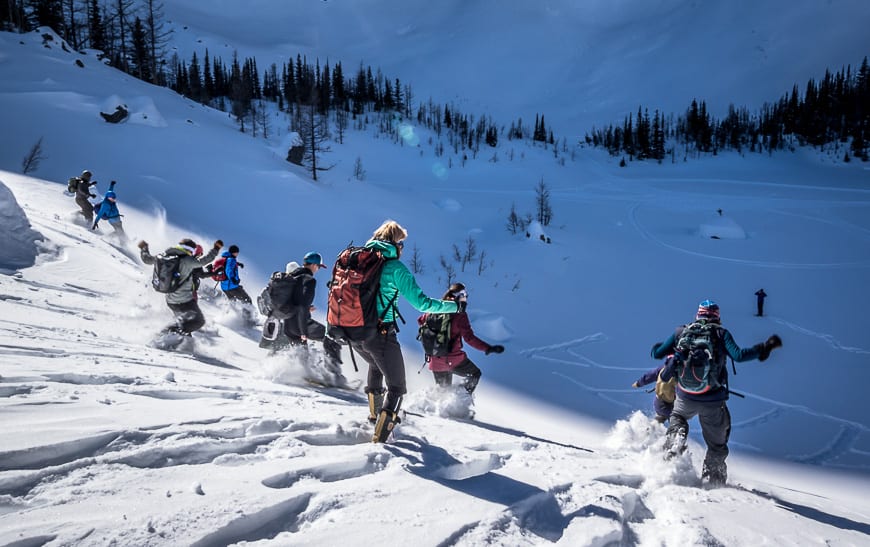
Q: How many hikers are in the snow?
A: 12